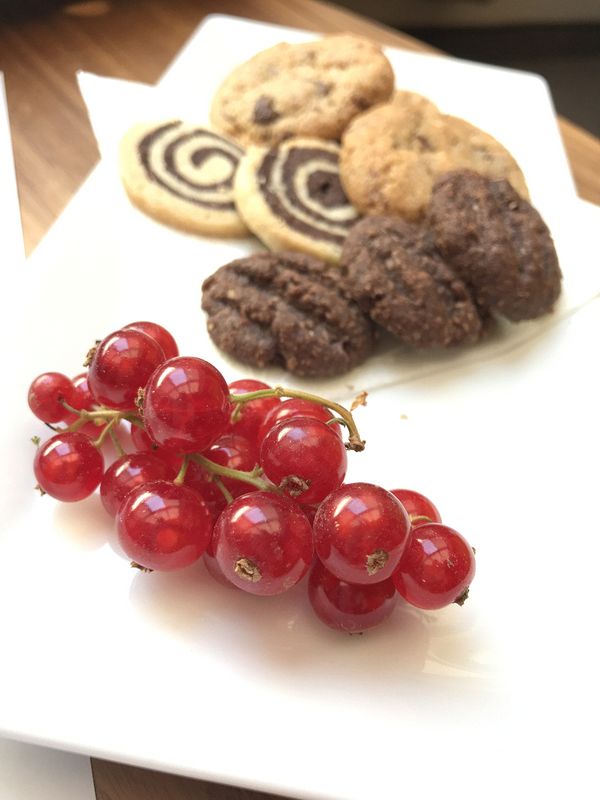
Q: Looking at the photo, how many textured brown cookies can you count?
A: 3